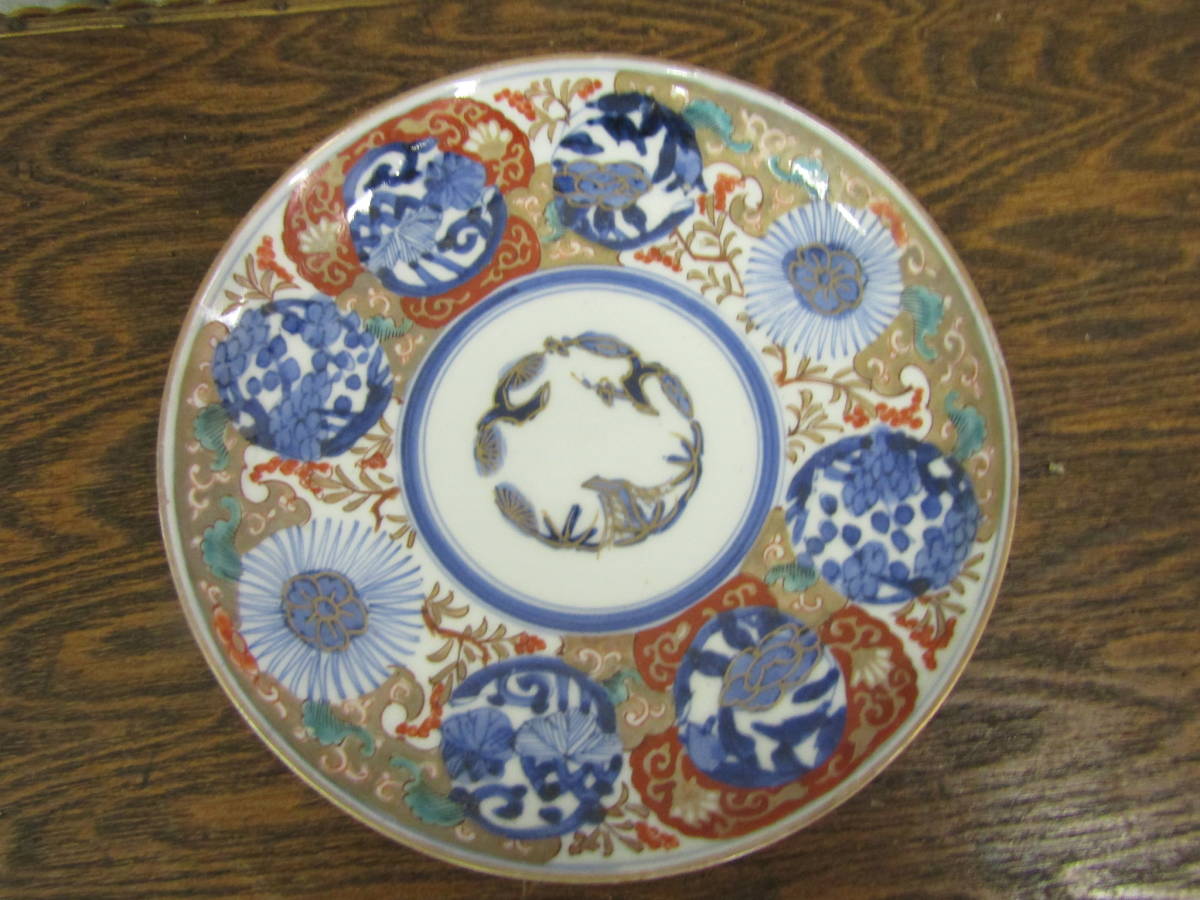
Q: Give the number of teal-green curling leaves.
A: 12